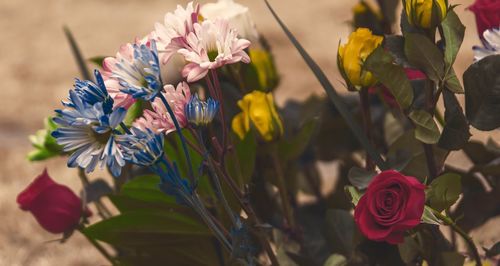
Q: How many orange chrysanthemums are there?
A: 0